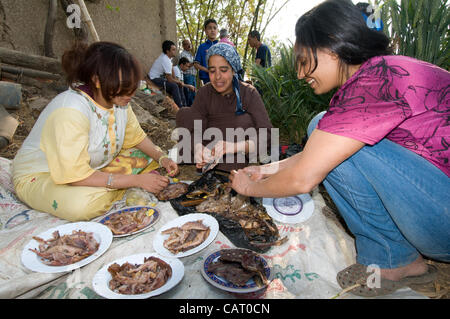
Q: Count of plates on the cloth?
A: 6